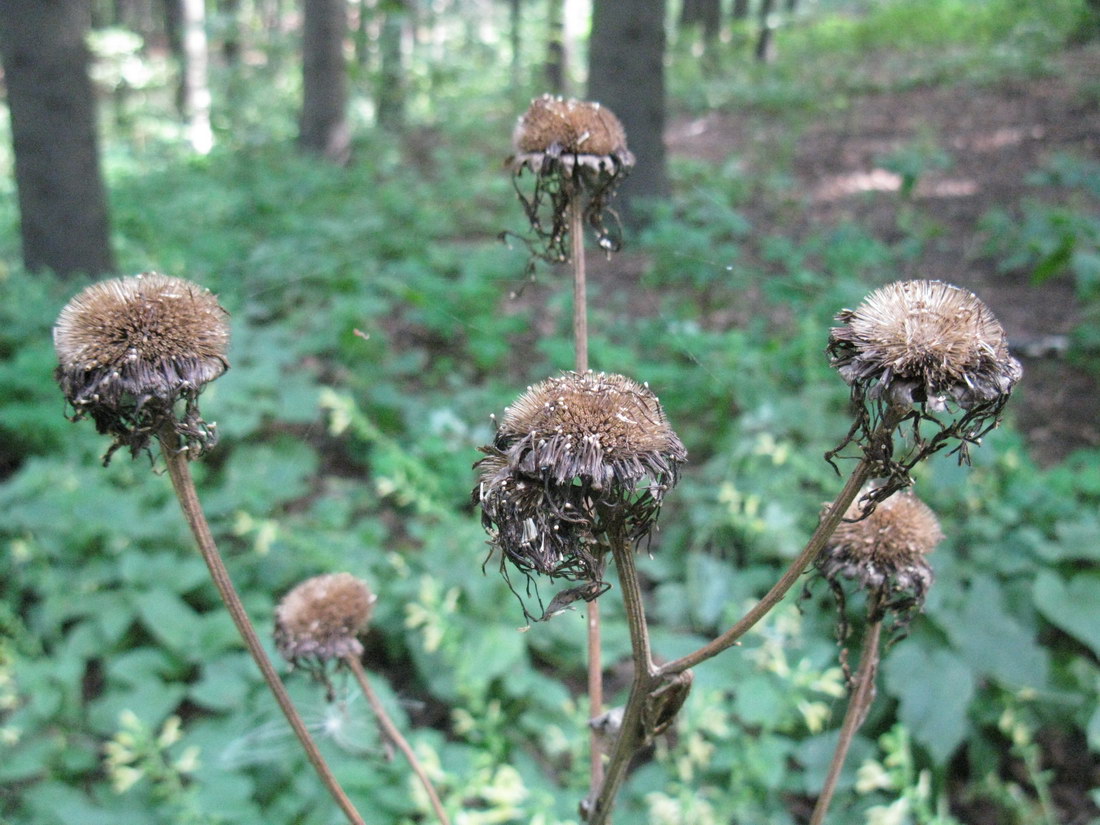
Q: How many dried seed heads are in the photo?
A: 6